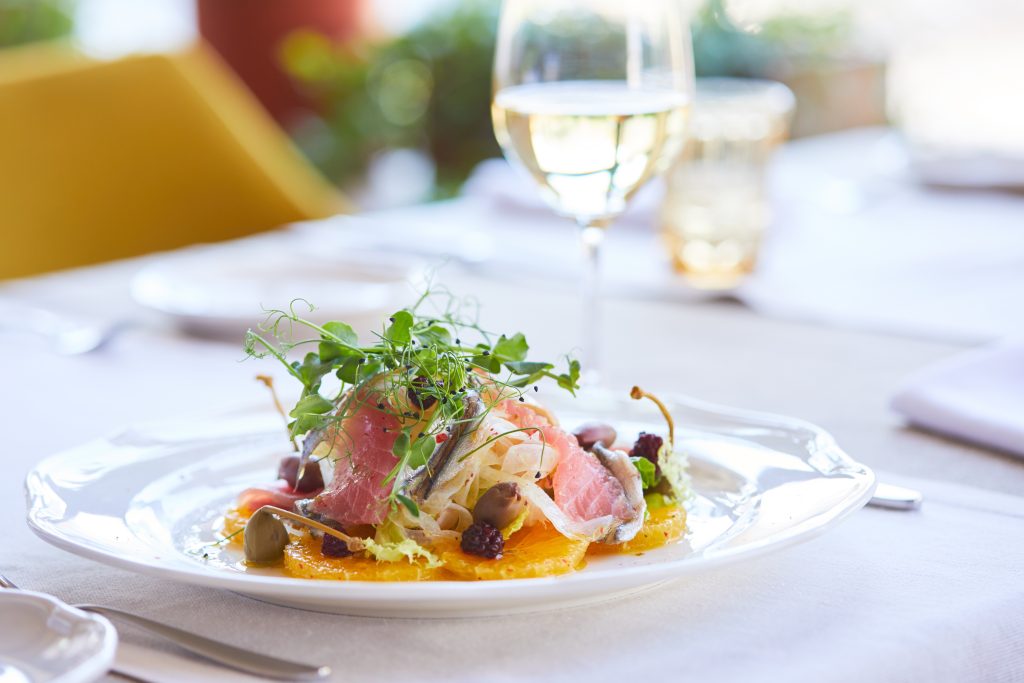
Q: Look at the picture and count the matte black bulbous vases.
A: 0